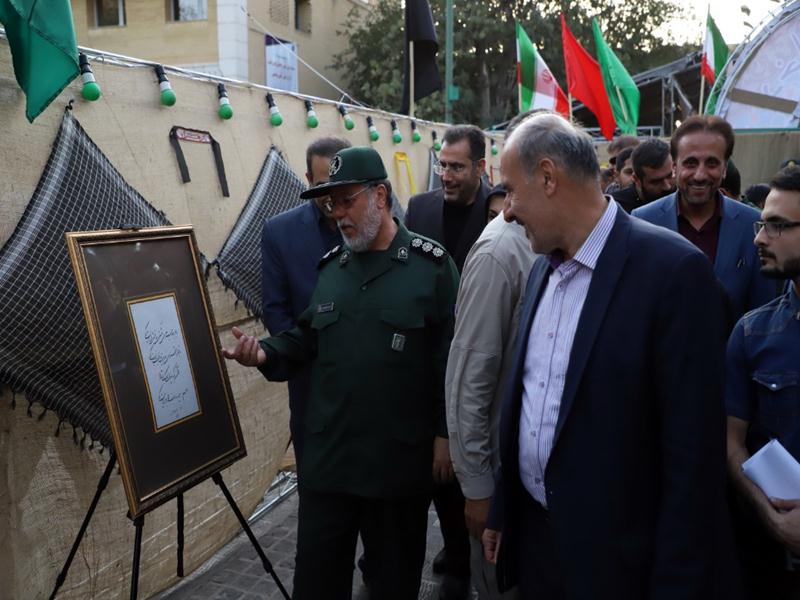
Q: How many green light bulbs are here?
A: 11